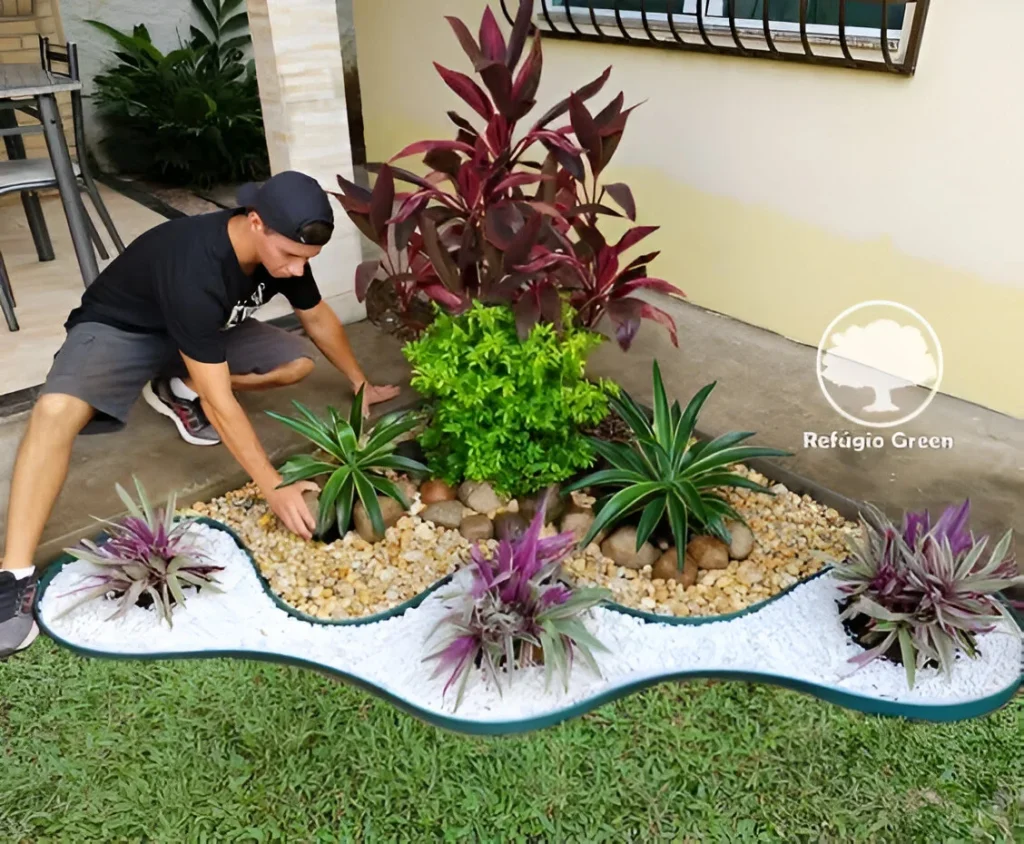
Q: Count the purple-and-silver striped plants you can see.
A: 3